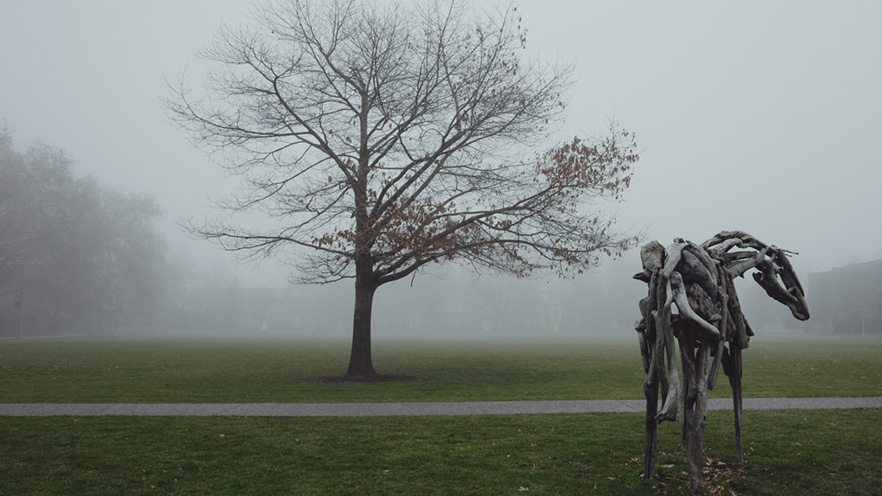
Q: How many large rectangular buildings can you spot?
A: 1